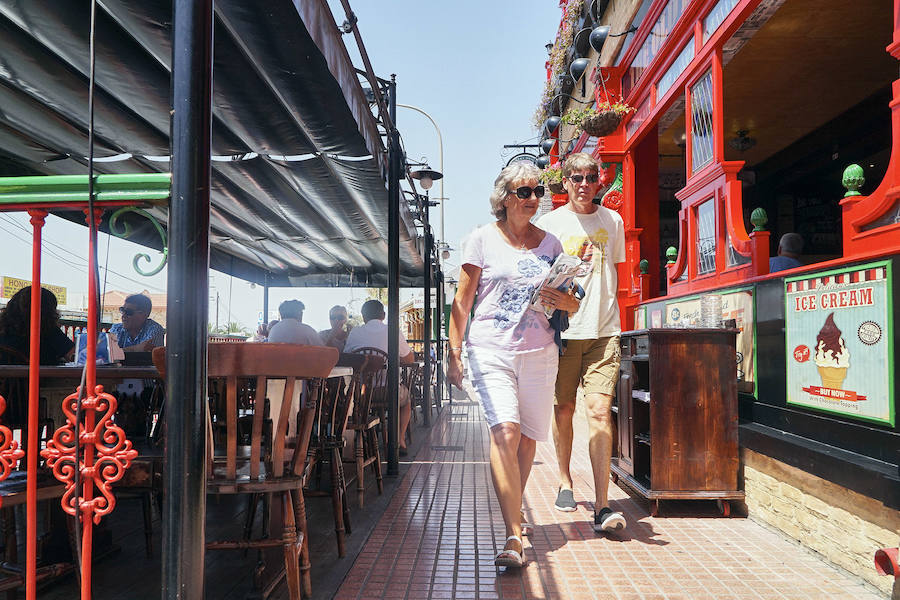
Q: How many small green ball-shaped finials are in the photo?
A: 4